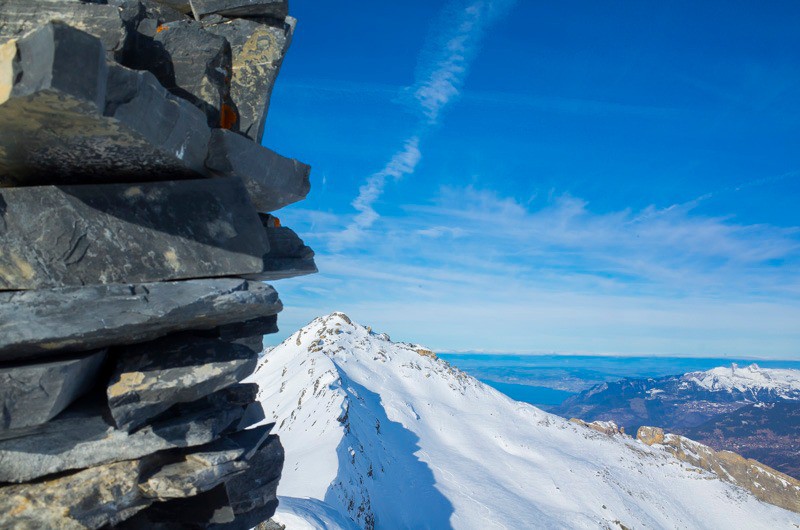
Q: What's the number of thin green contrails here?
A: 0